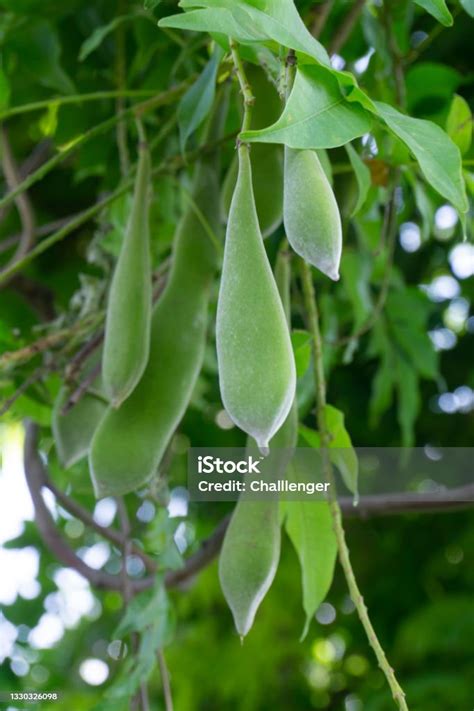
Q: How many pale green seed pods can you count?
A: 7